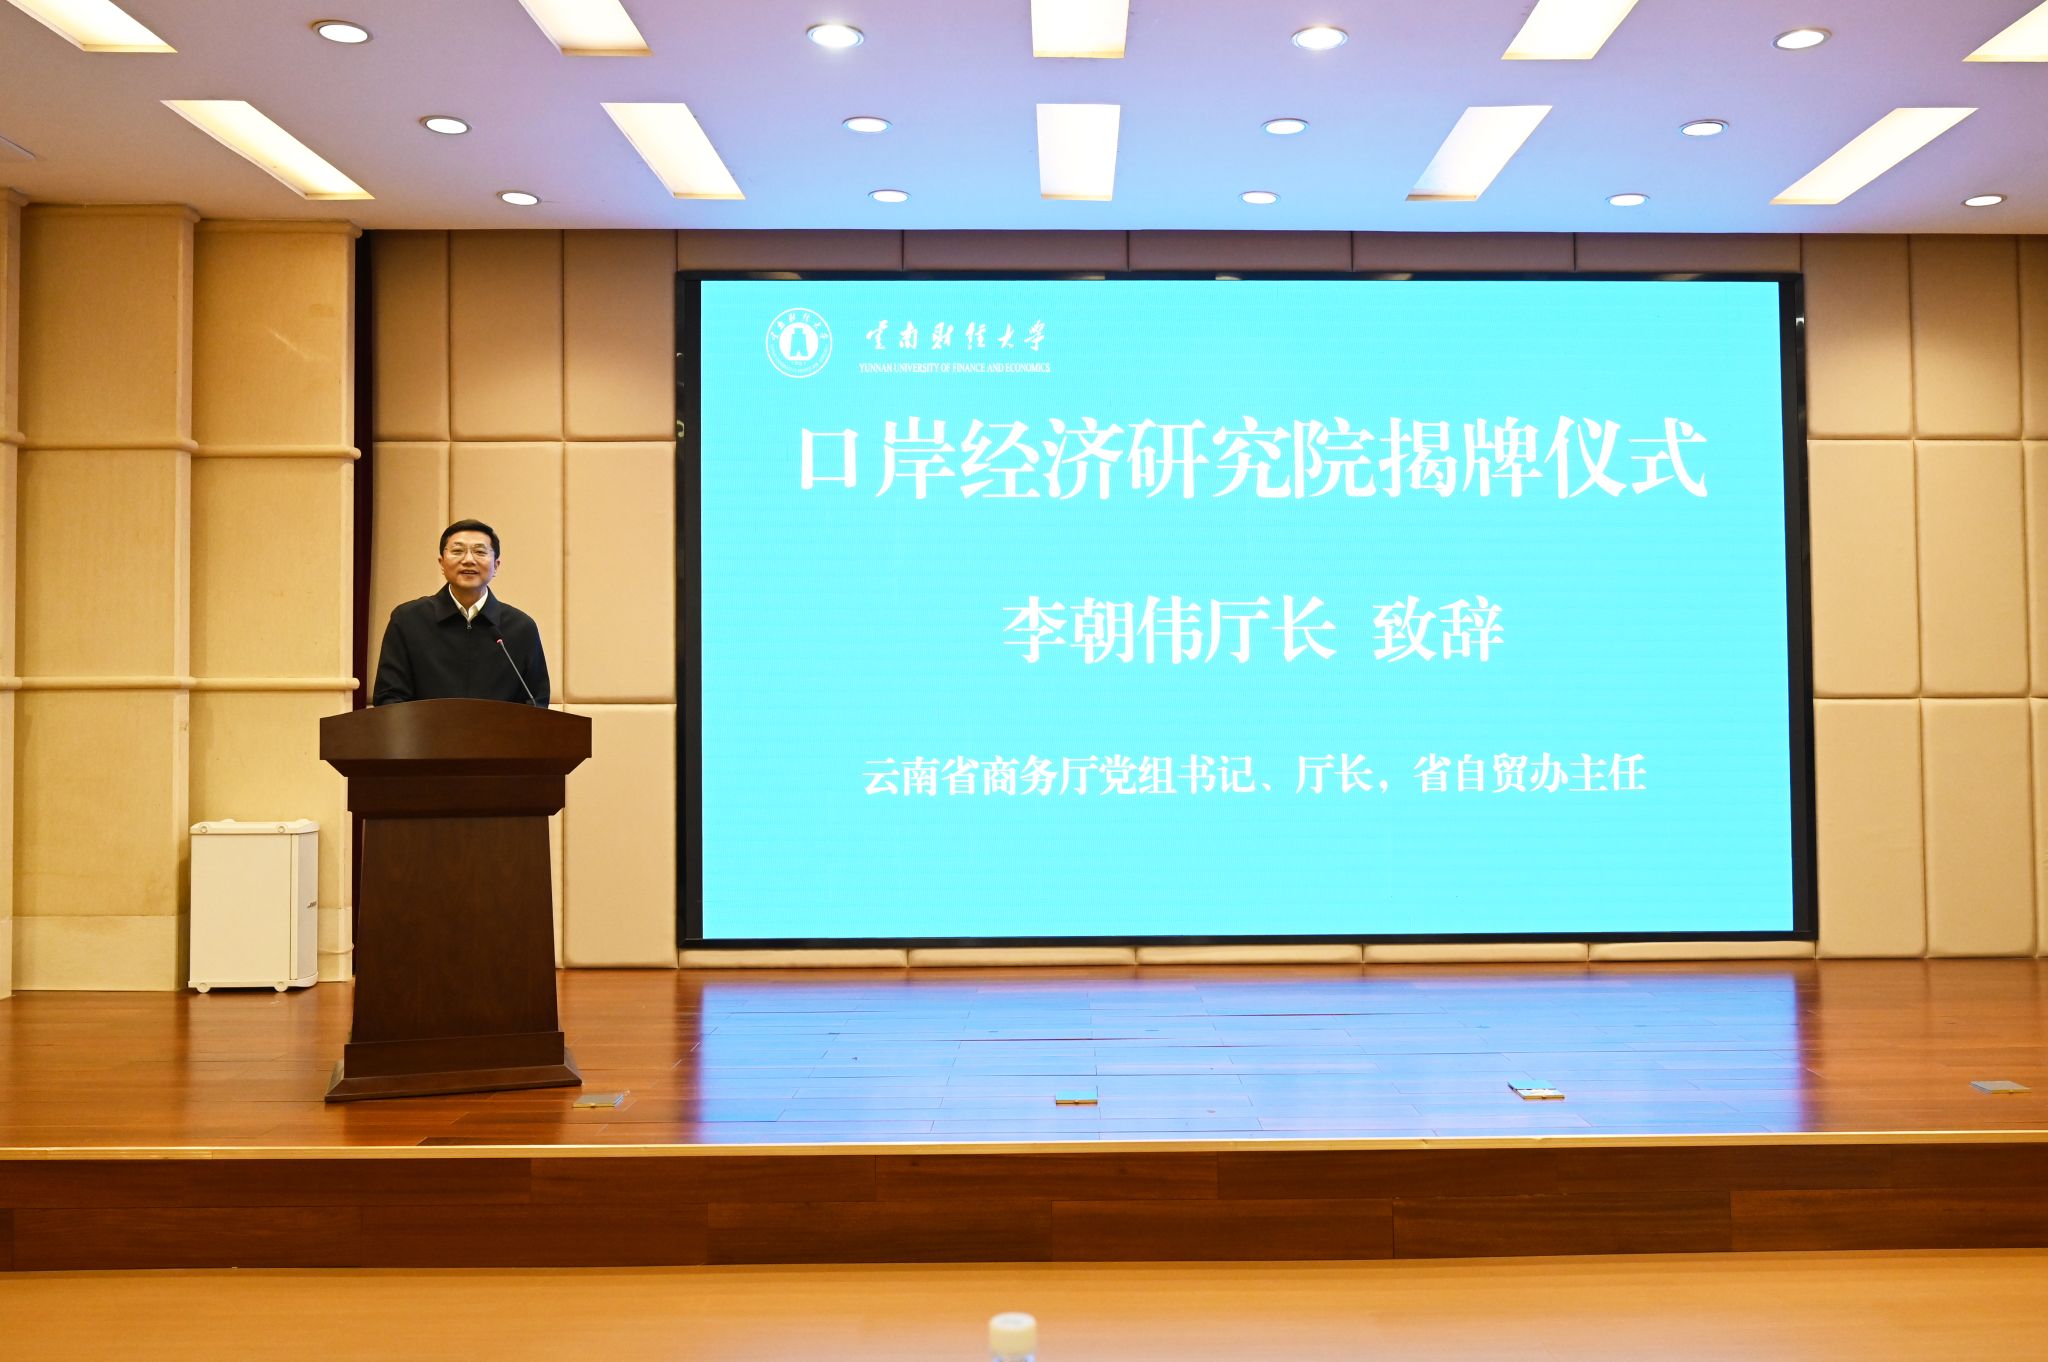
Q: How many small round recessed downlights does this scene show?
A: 13